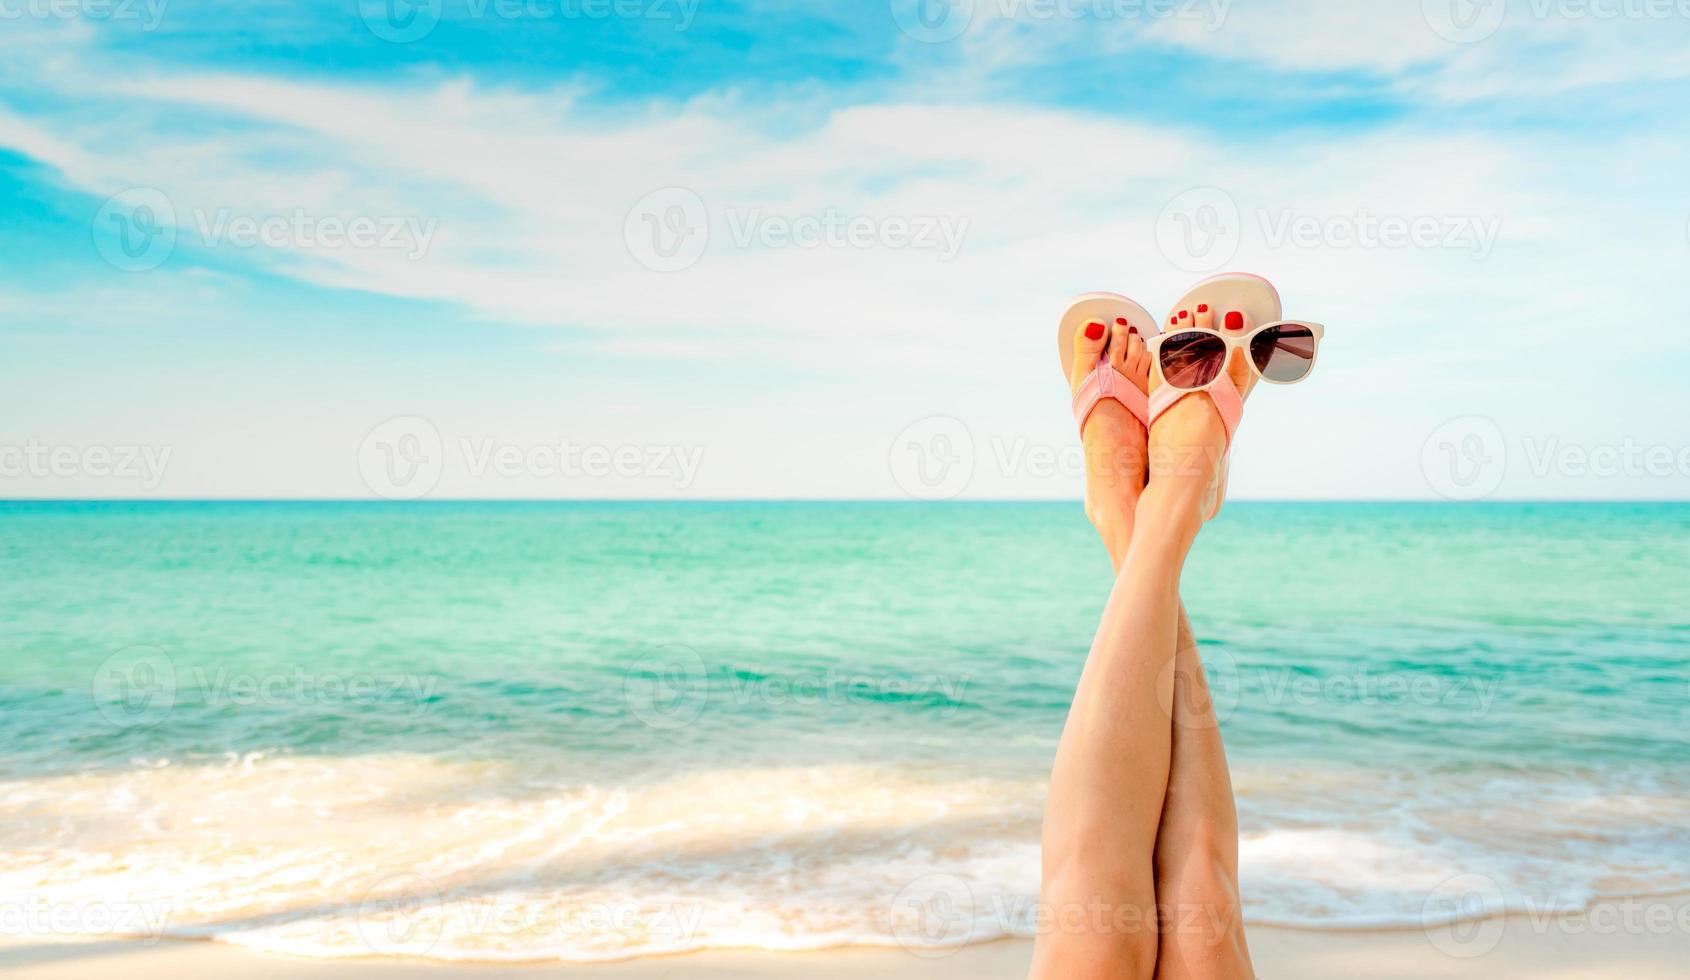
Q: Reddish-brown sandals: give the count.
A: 0